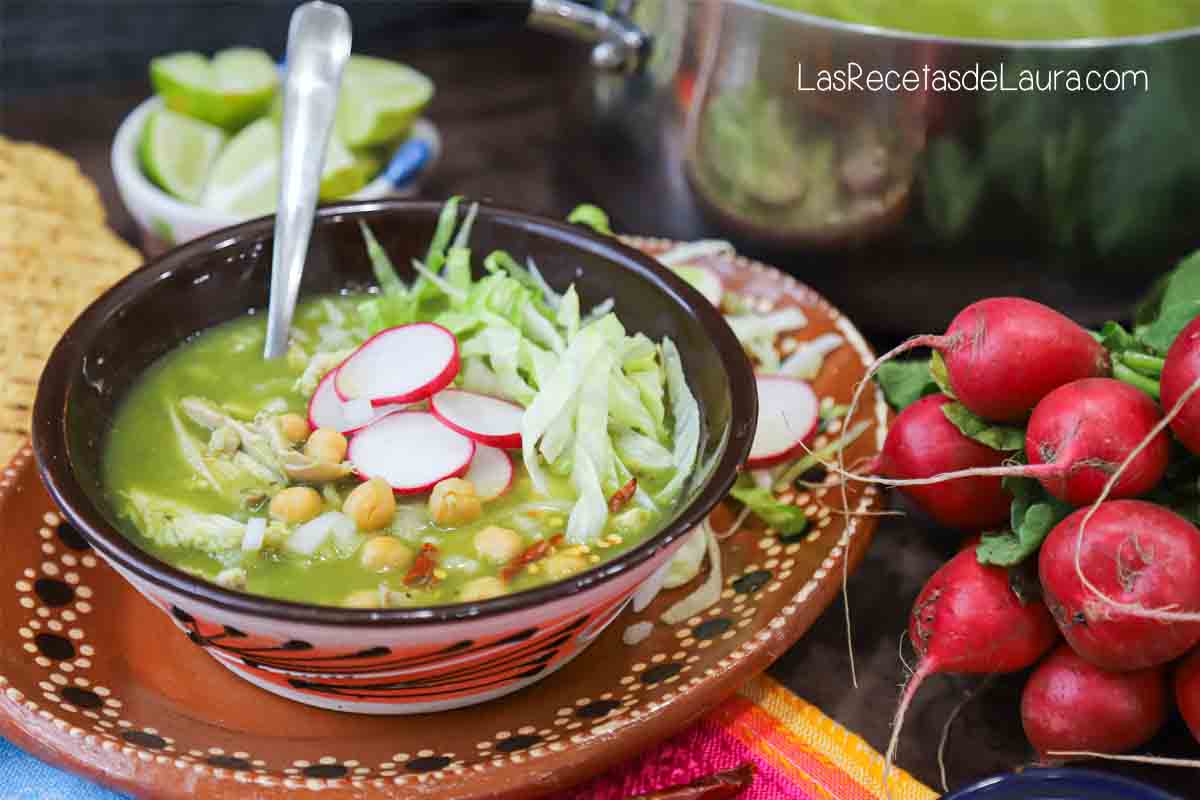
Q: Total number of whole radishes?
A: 8